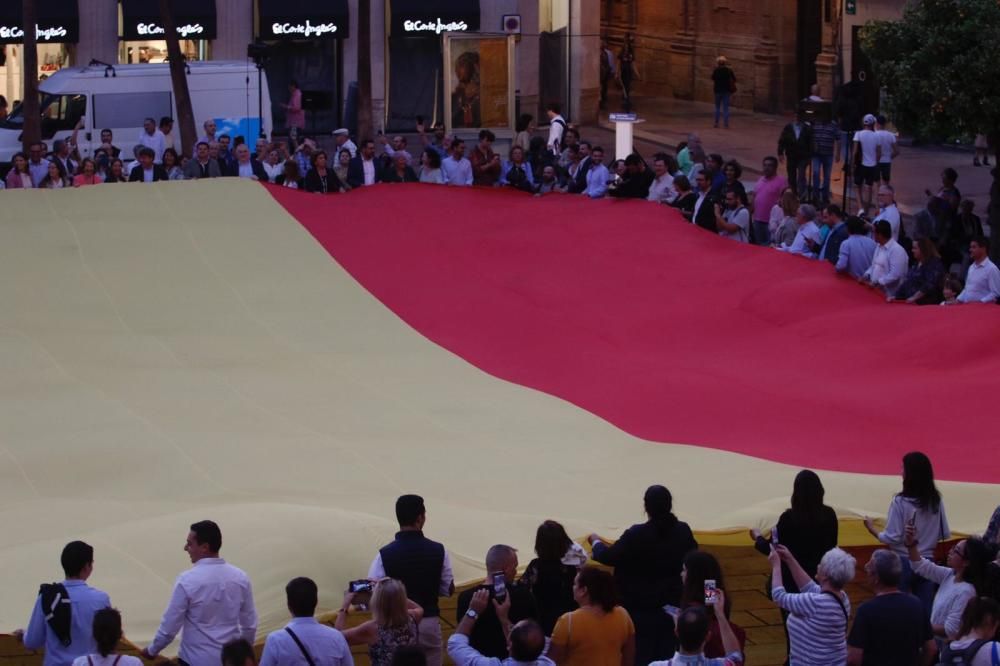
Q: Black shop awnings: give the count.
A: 4